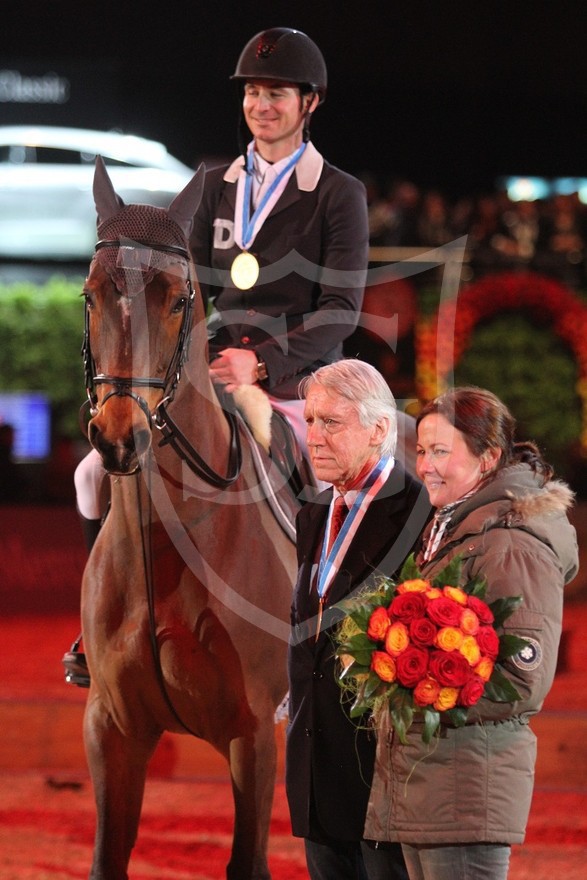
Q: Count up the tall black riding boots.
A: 1